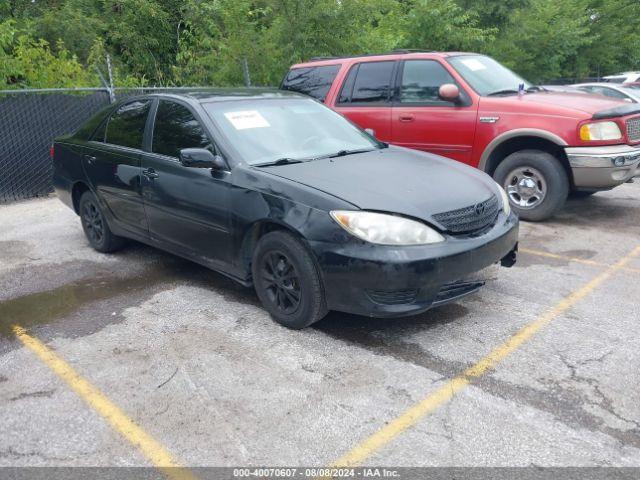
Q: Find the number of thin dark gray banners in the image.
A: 1